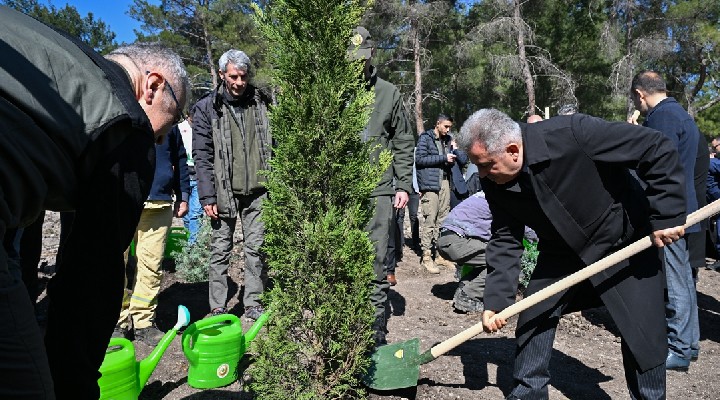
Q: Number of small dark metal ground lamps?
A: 0